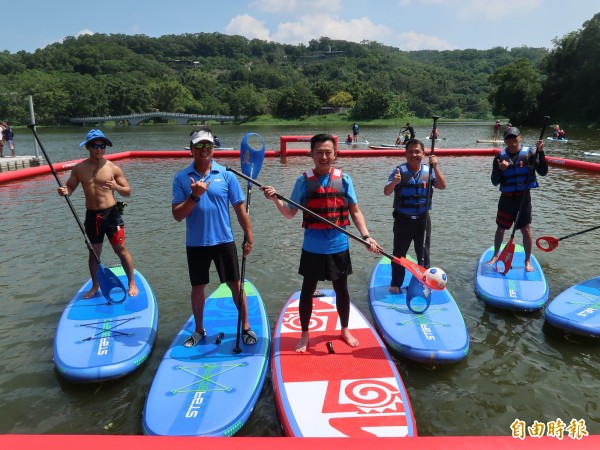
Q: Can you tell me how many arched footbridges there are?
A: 1